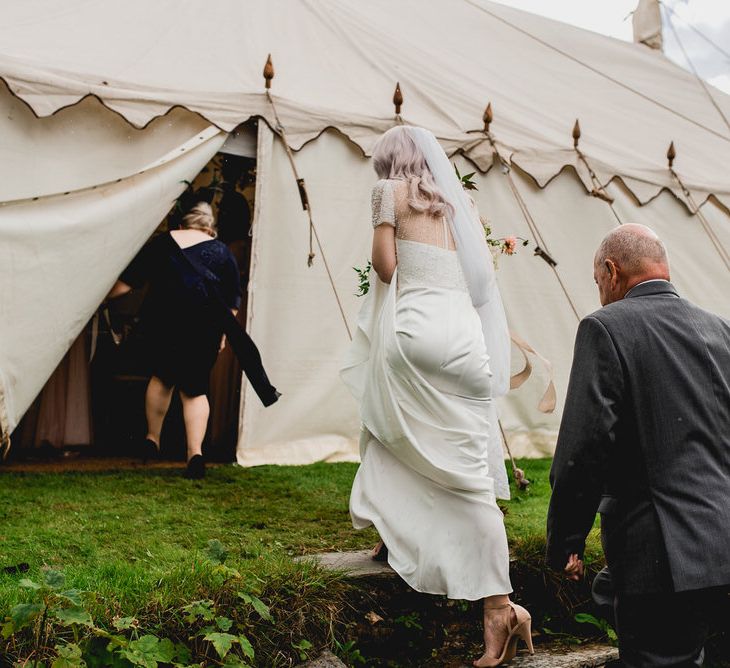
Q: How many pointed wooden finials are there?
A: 5